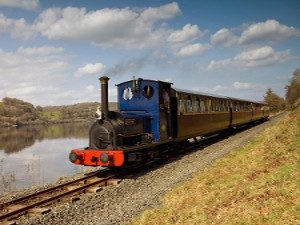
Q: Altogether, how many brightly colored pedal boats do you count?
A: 0